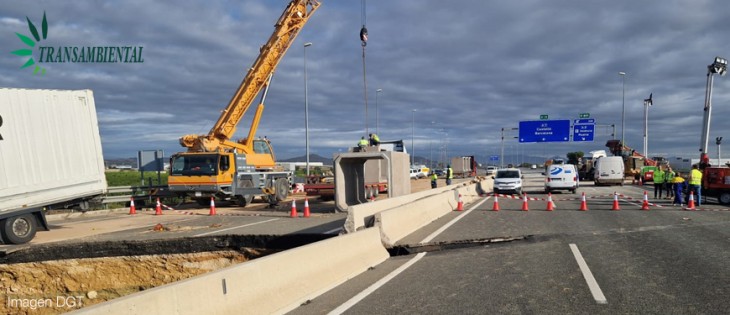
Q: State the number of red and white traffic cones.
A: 13